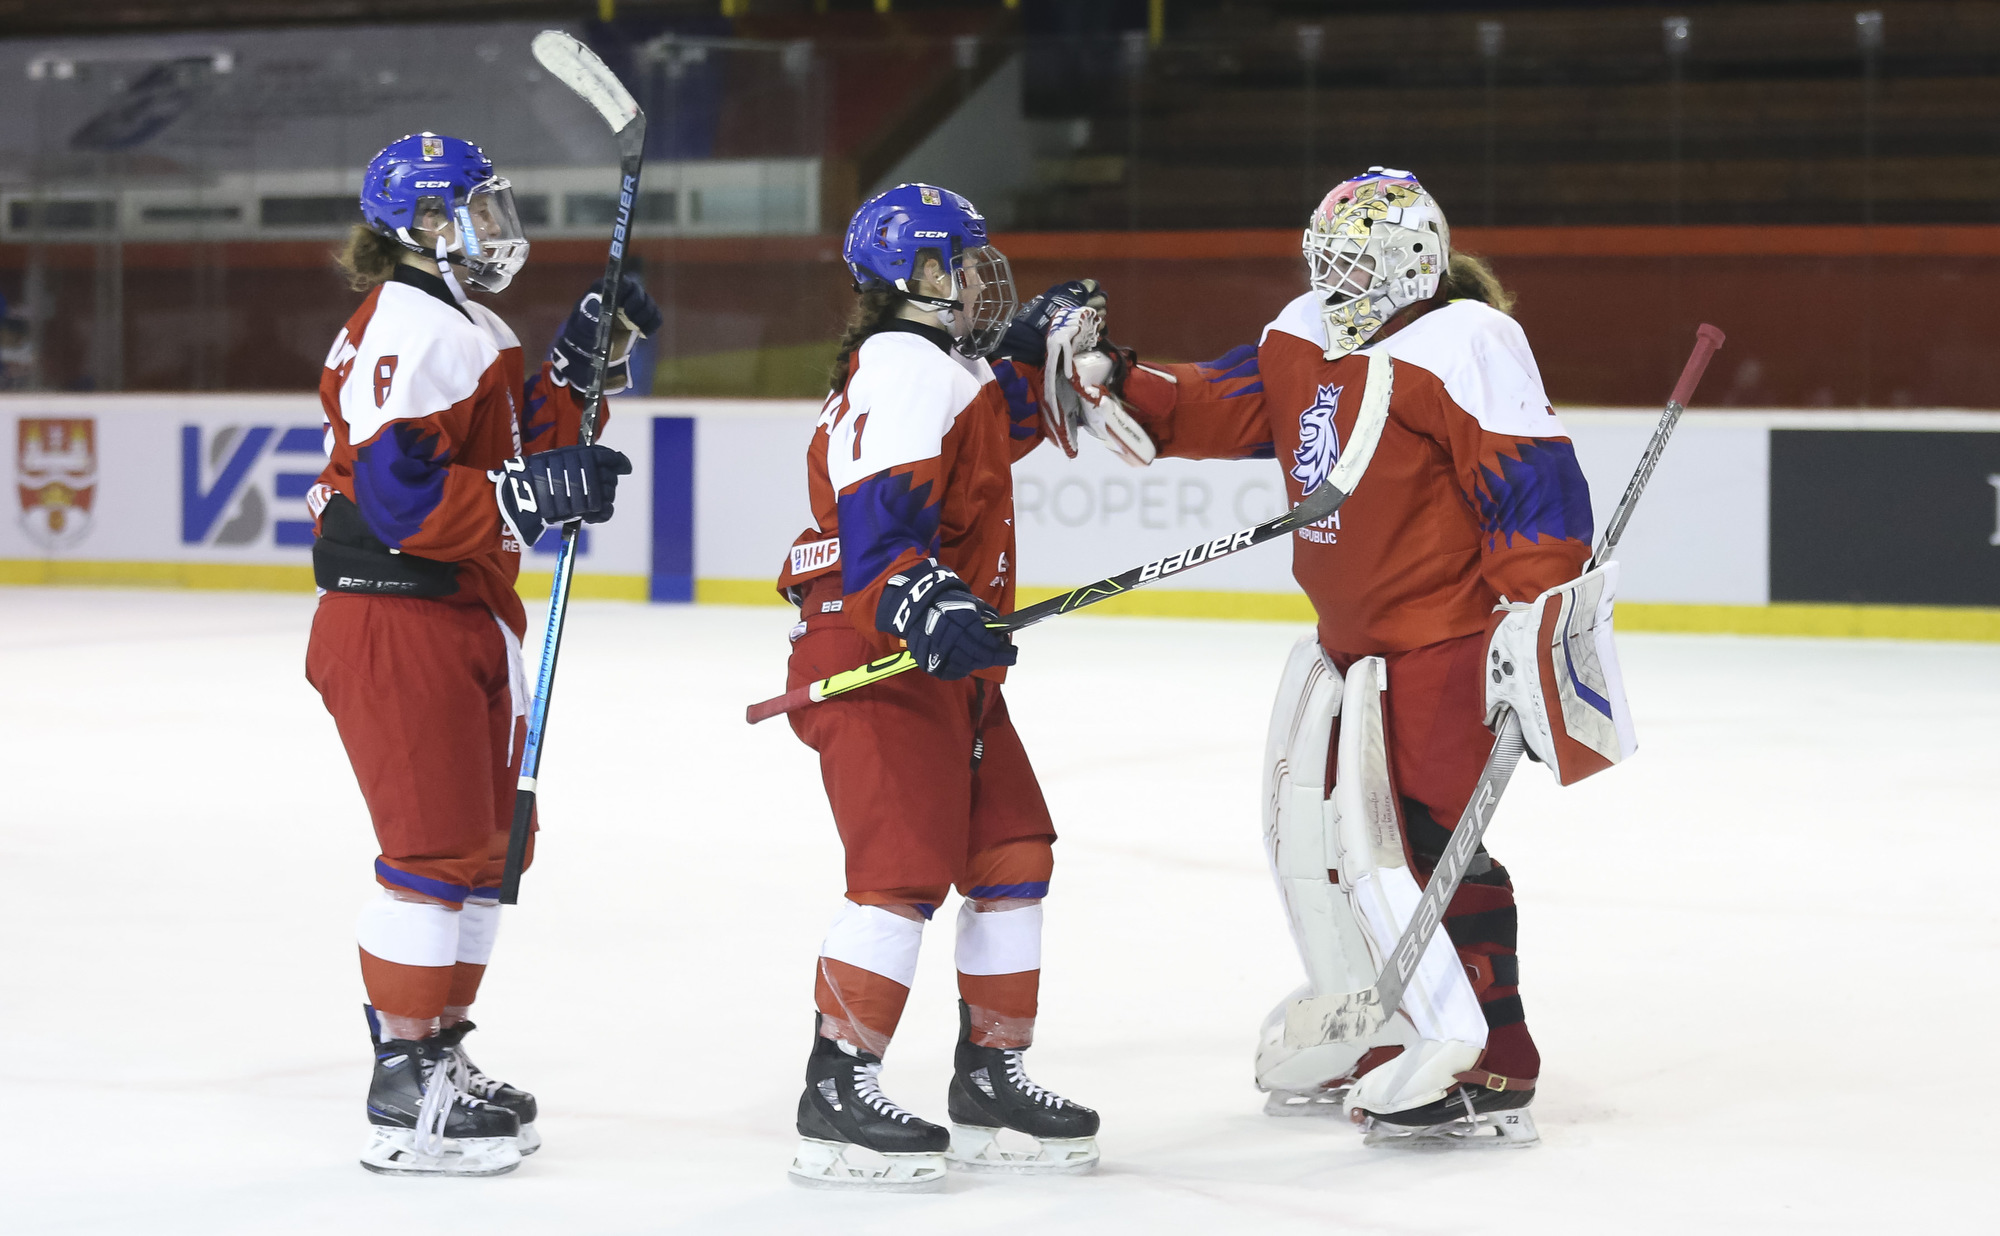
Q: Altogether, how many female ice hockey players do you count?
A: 3